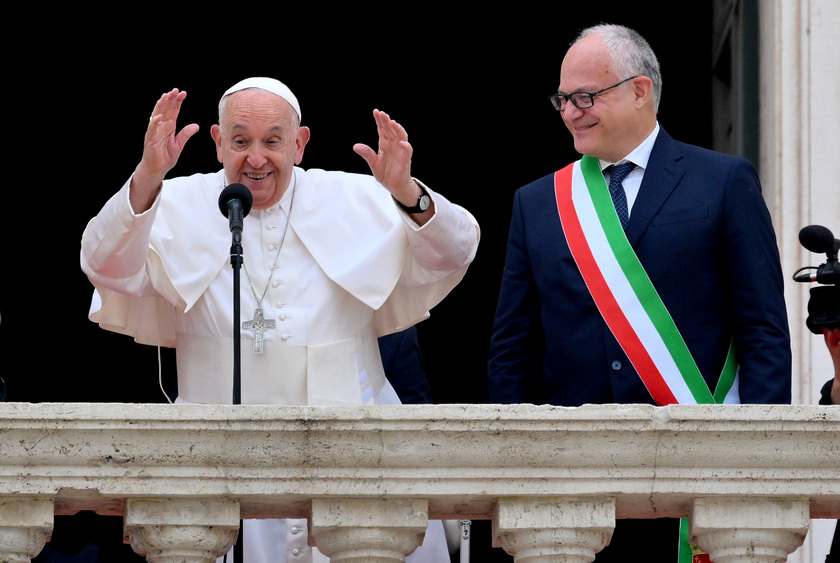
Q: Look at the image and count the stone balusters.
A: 5